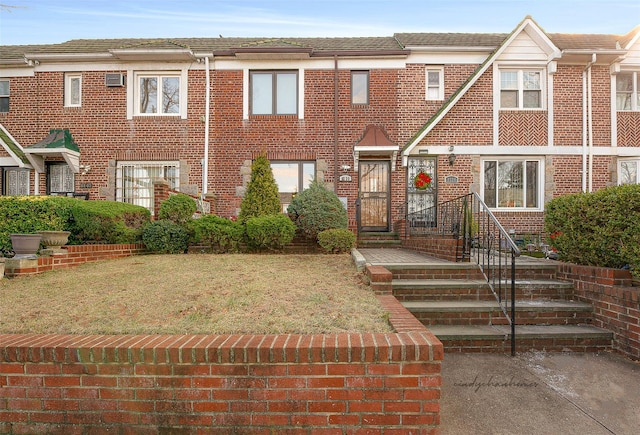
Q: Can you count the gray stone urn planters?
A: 2